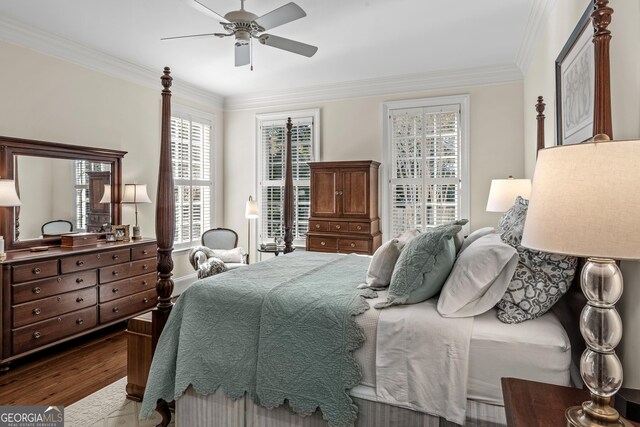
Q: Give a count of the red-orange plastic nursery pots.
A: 0